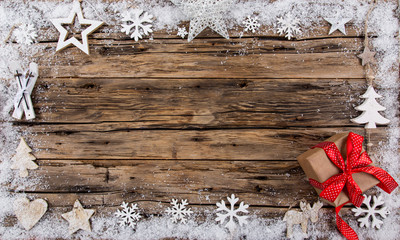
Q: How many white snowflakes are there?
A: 9